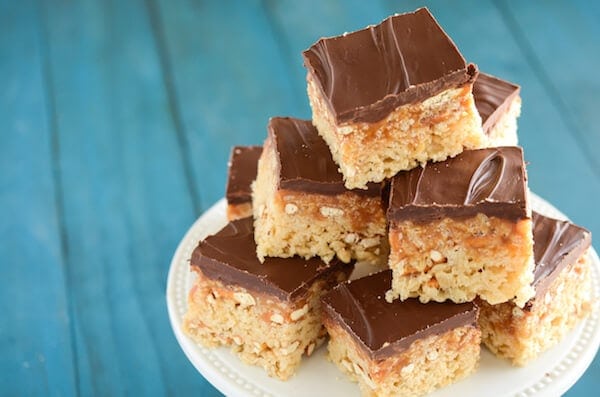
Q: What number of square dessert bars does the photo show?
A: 8